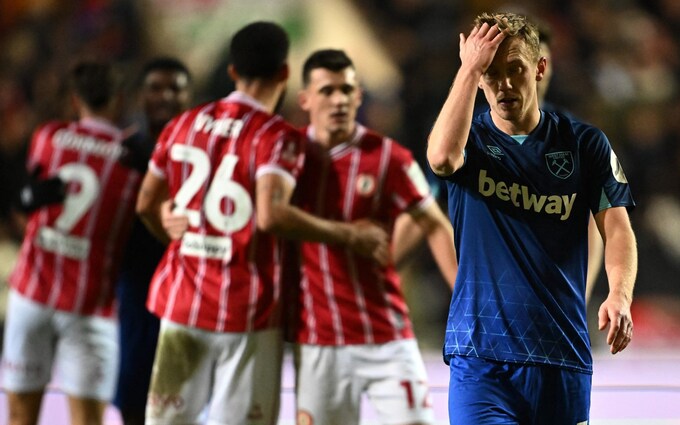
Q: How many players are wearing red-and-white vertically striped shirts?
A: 3